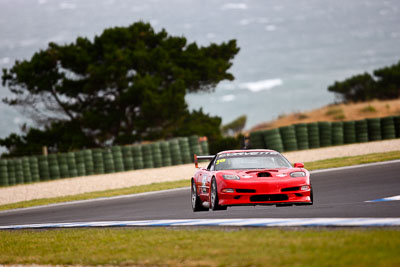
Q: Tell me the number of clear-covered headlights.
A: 2